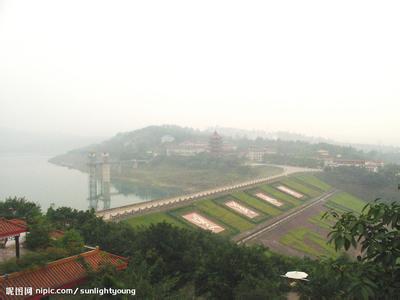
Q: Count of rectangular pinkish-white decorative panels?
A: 4